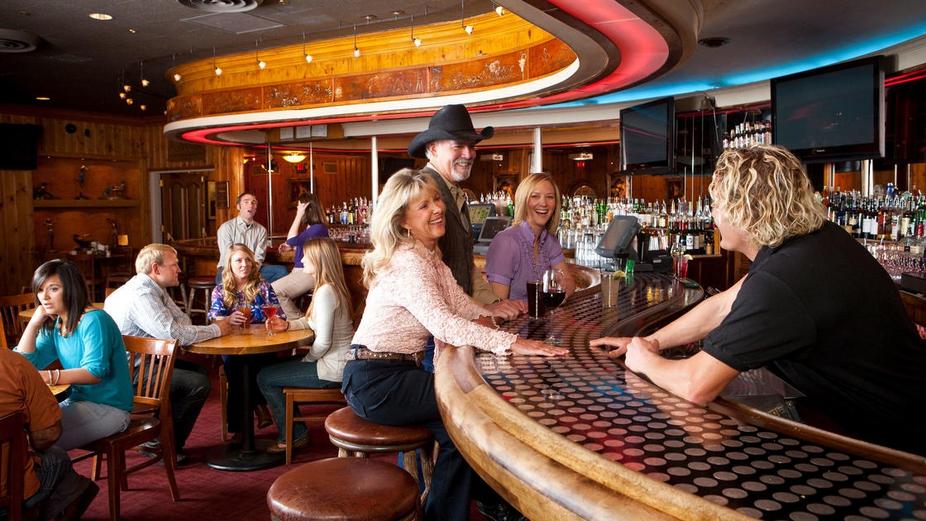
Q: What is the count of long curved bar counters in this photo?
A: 1